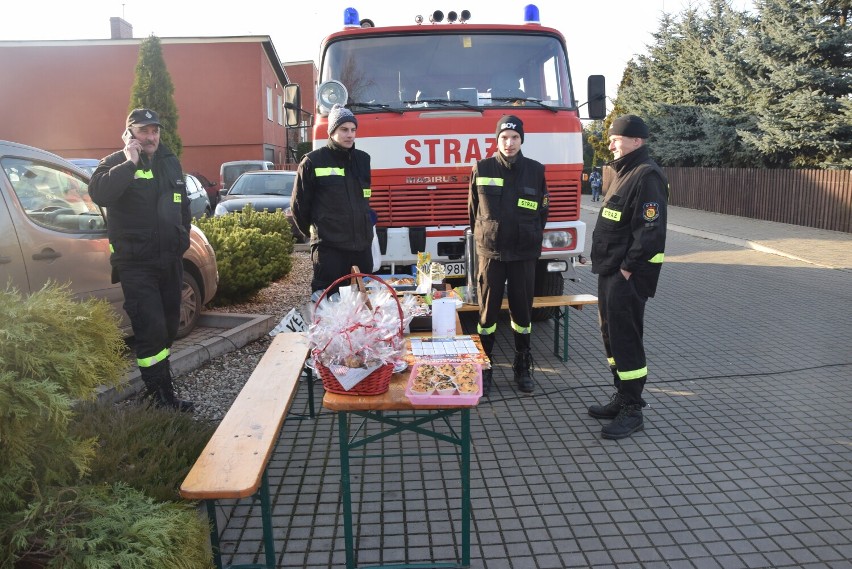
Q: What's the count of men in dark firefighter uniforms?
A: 4